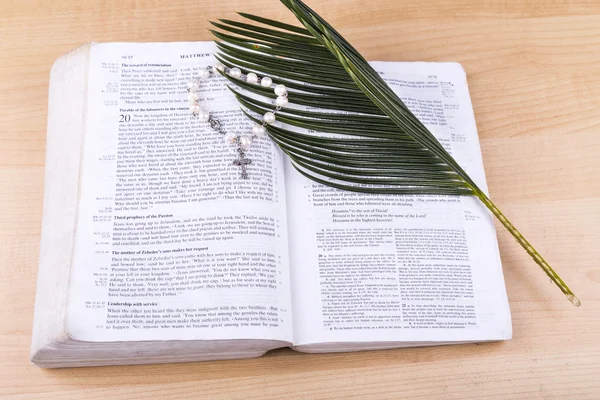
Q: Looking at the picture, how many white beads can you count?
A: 15